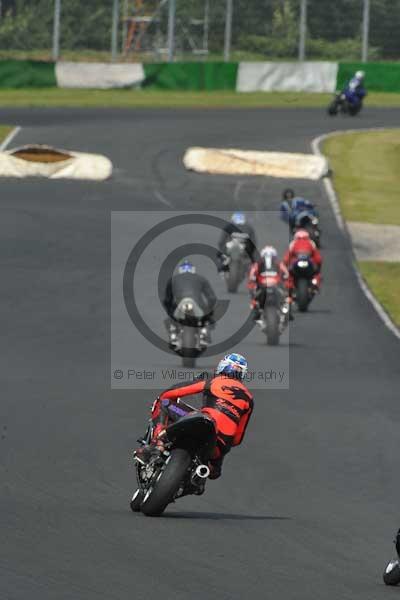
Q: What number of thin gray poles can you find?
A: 6